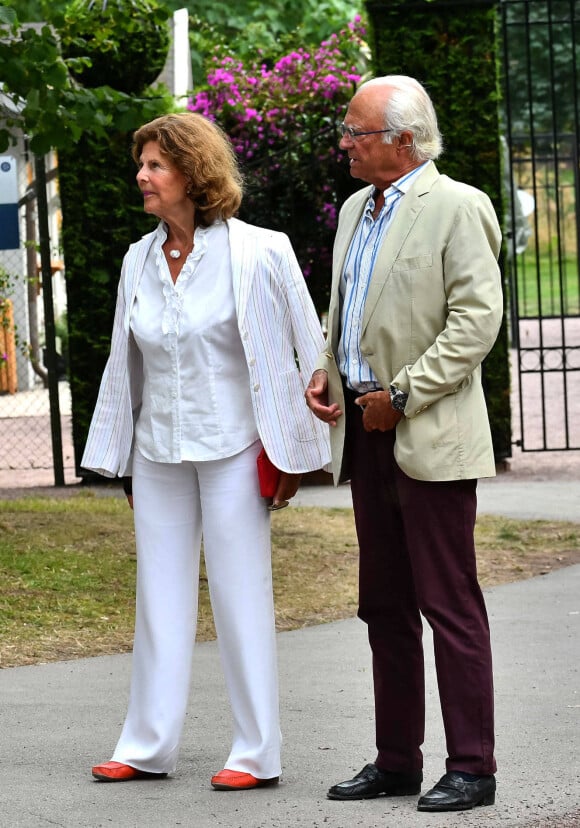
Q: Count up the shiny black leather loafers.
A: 2